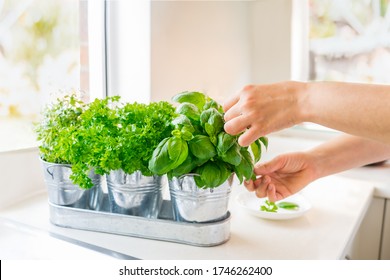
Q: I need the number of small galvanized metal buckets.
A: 3